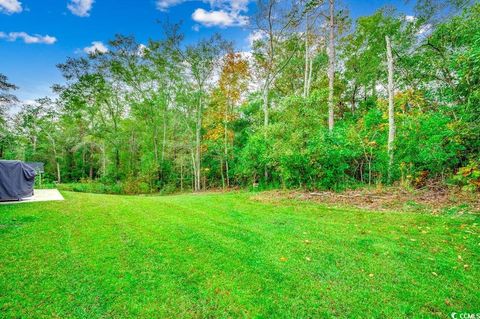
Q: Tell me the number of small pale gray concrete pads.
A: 1